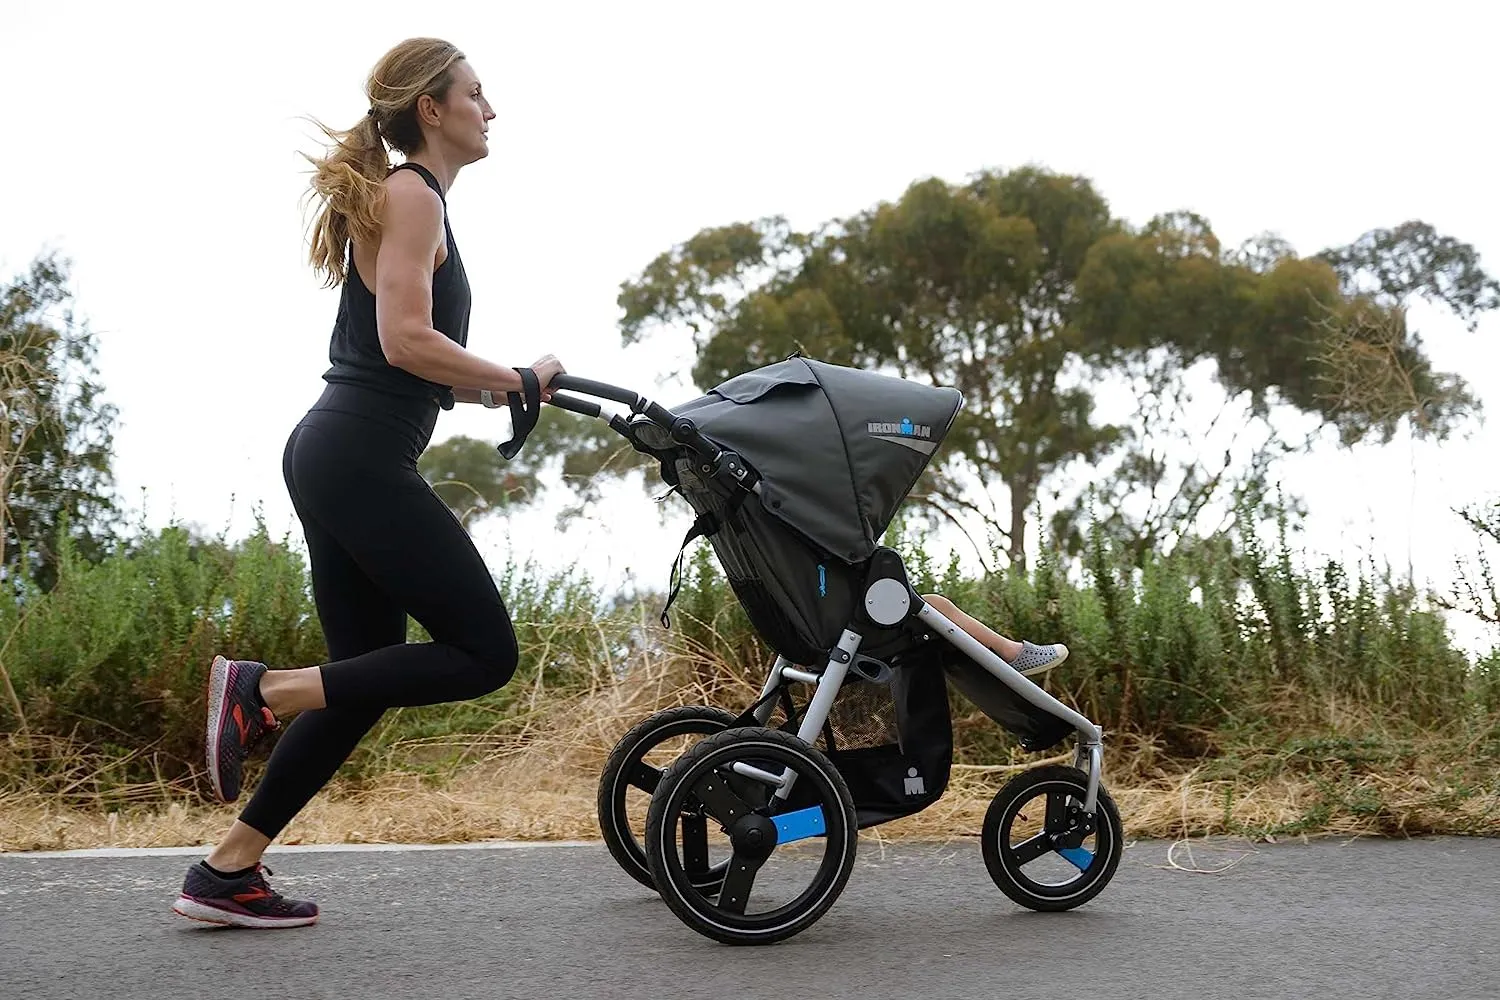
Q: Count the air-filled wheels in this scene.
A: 3